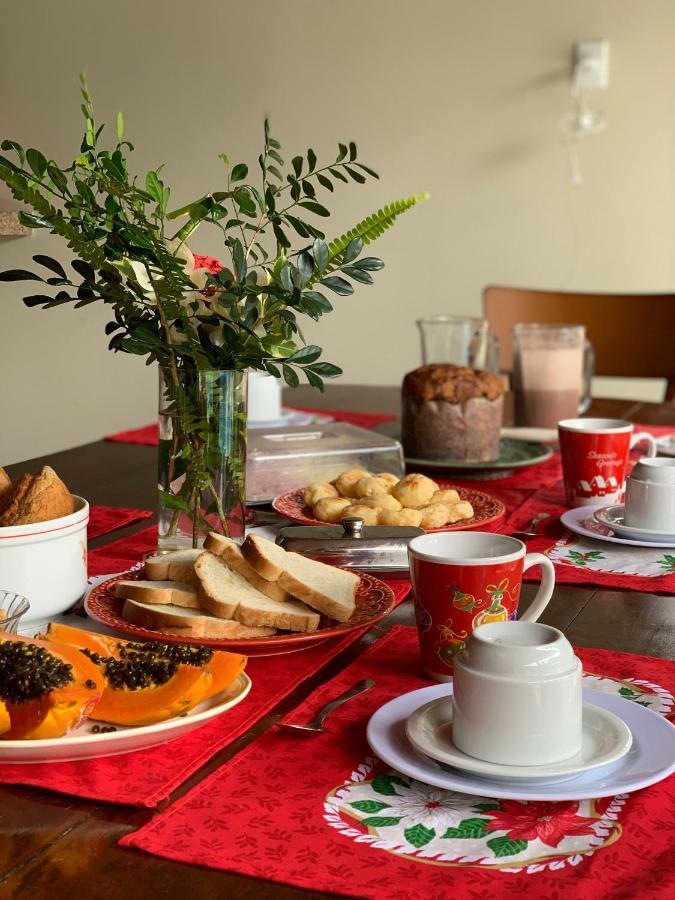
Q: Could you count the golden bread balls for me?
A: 12